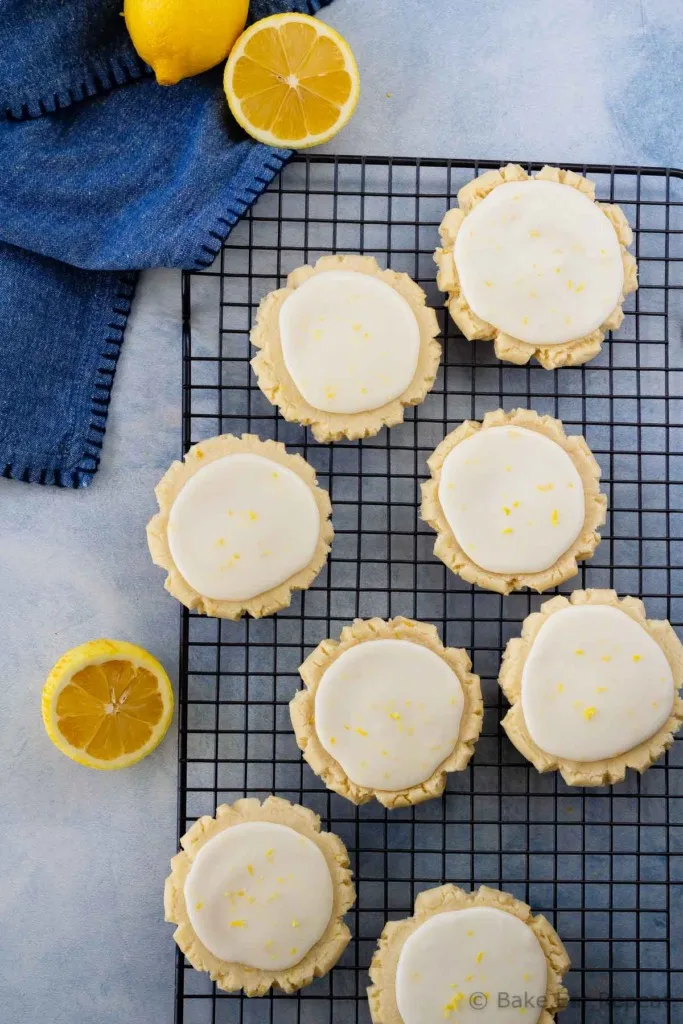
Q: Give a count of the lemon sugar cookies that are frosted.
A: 8